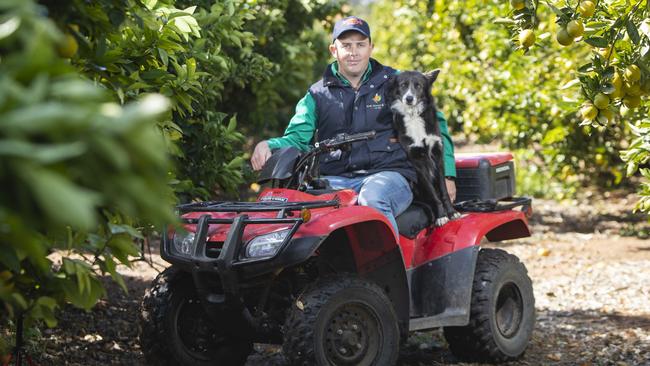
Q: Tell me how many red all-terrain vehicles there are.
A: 1